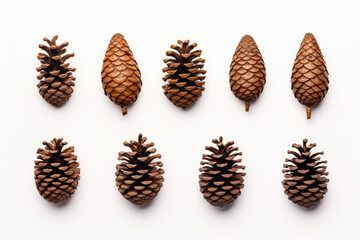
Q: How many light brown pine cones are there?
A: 3